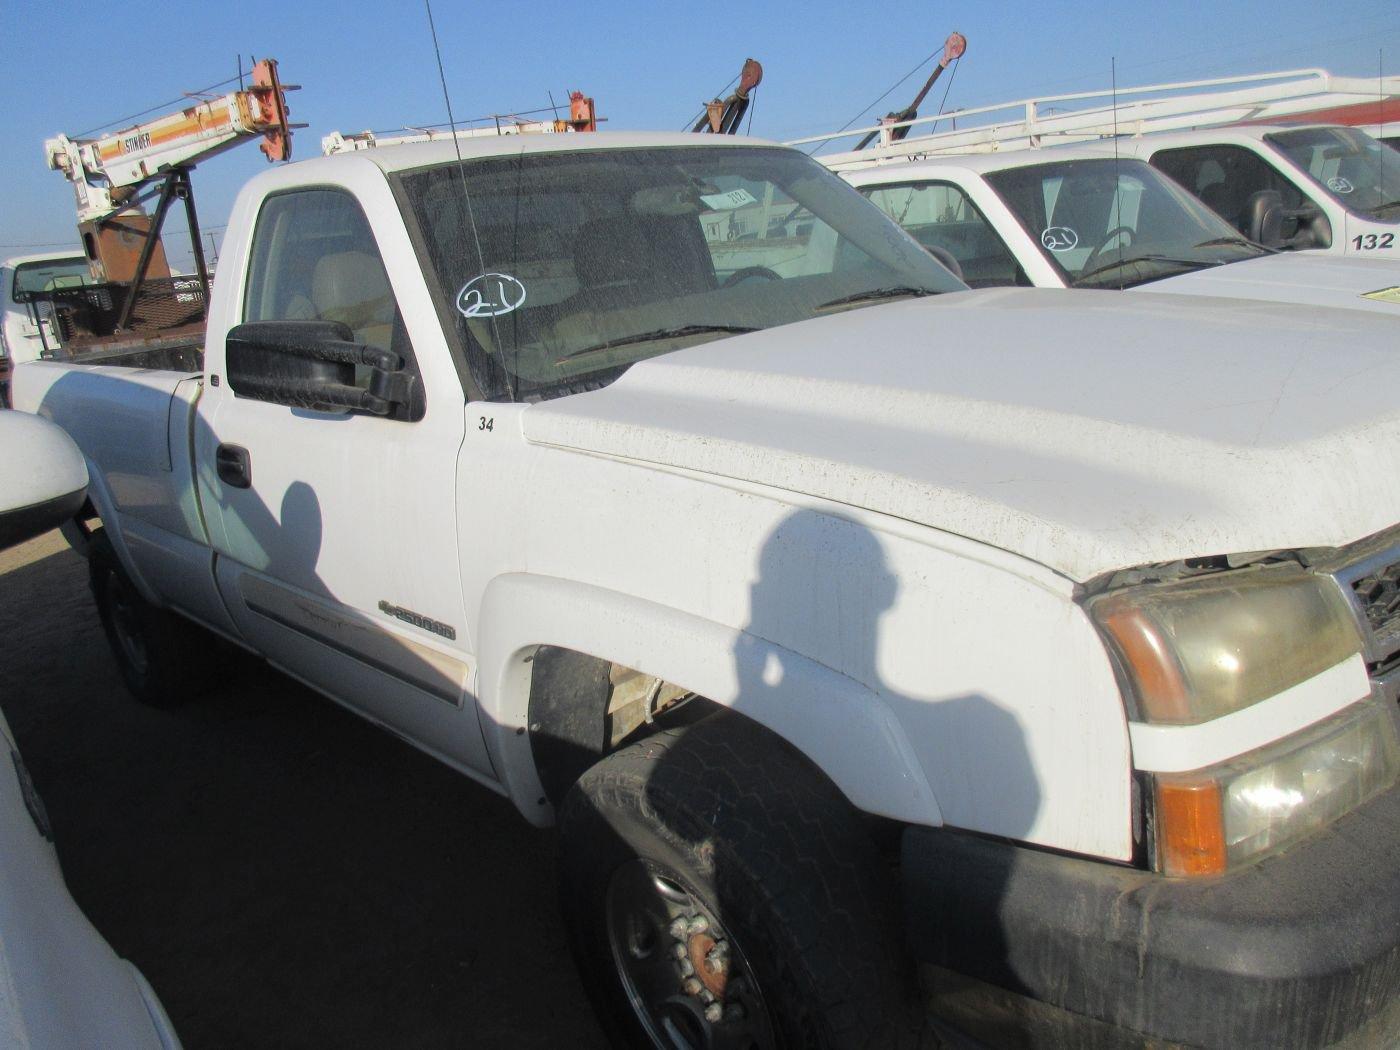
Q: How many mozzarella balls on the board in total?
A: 0